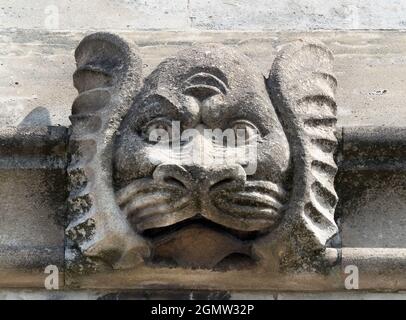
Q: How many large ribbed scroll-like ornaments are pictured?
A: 2